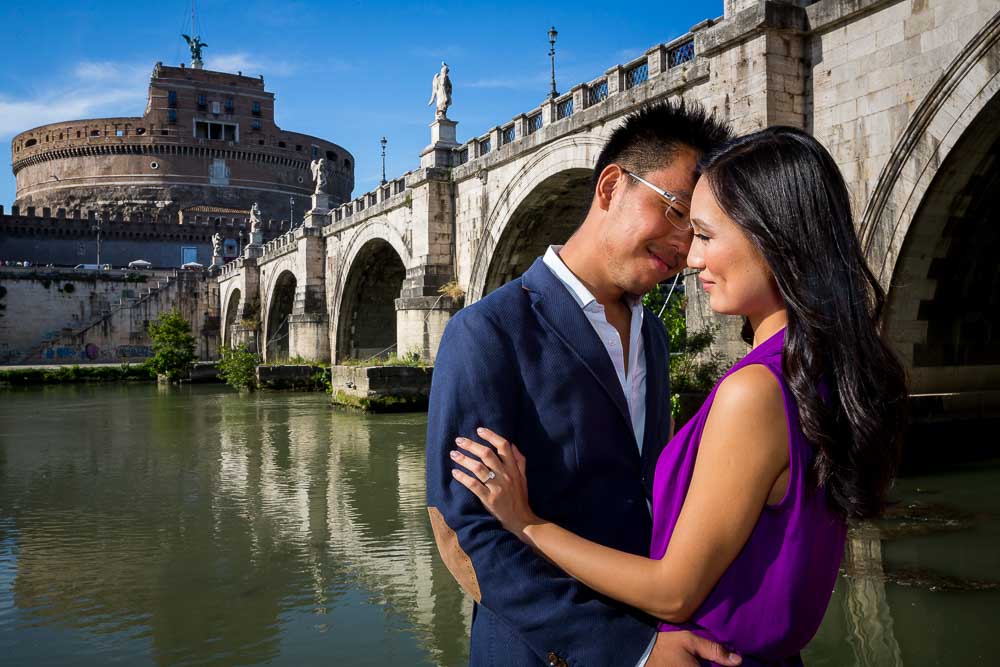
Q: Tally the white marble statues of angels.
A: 4